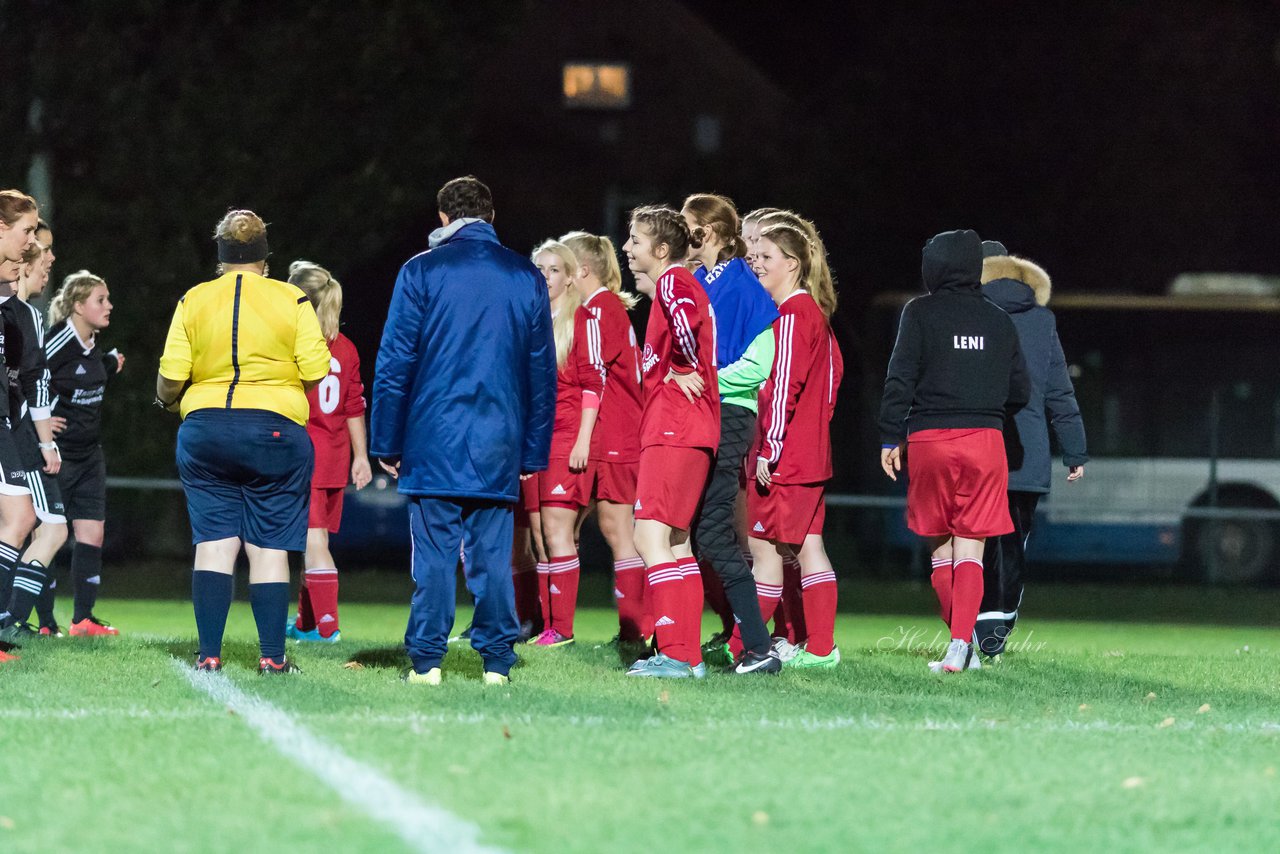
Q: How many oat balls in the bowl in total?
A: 0